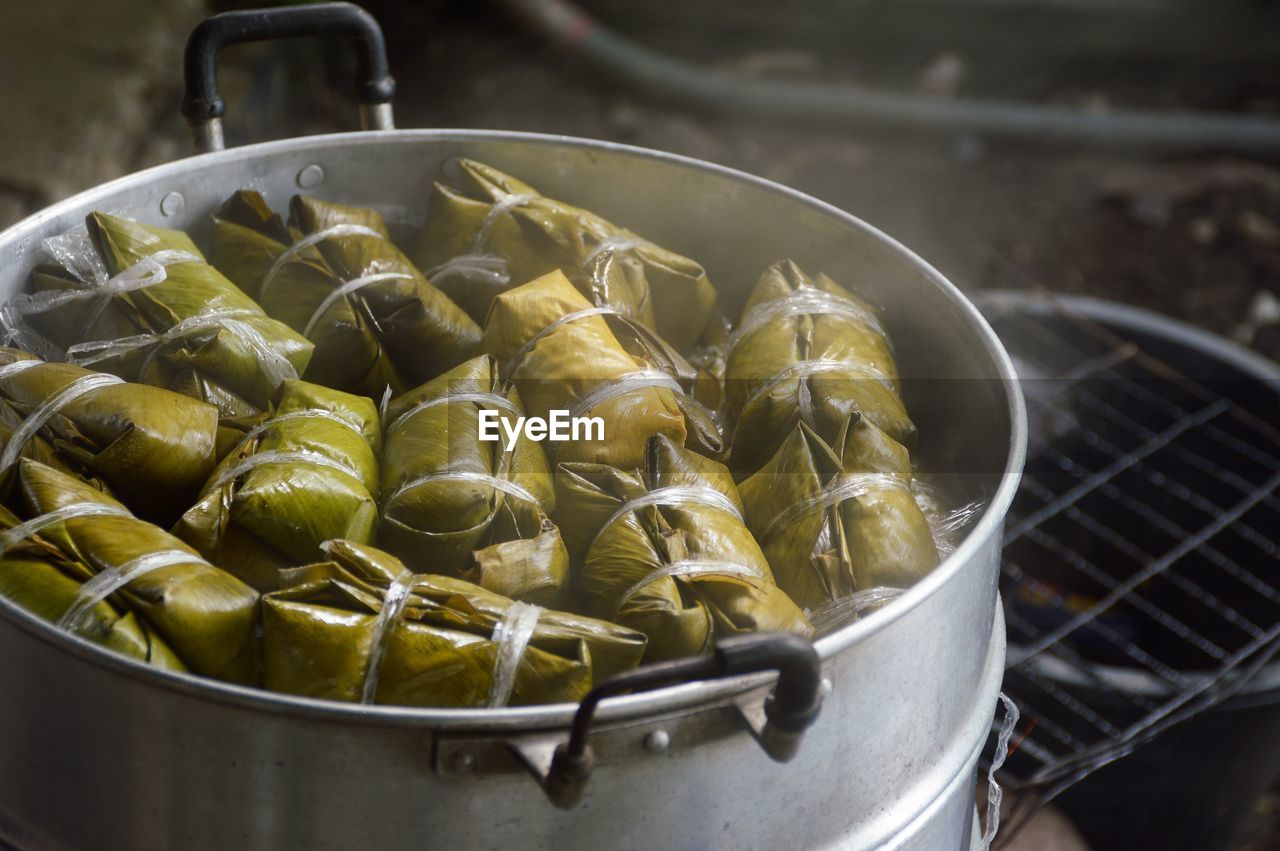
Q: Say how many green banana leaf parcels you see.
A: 12